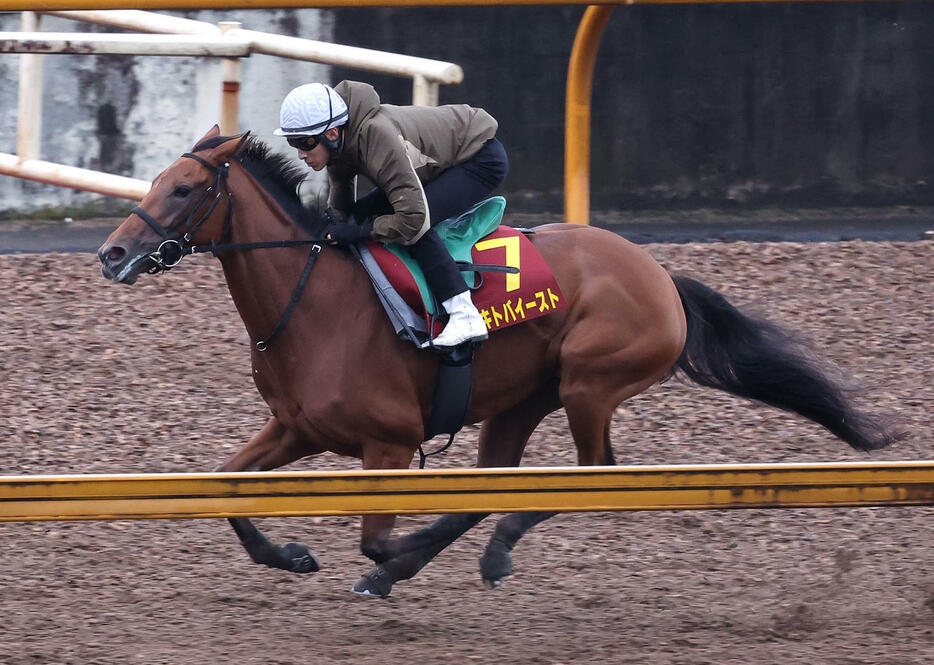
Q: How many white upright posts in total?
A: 3